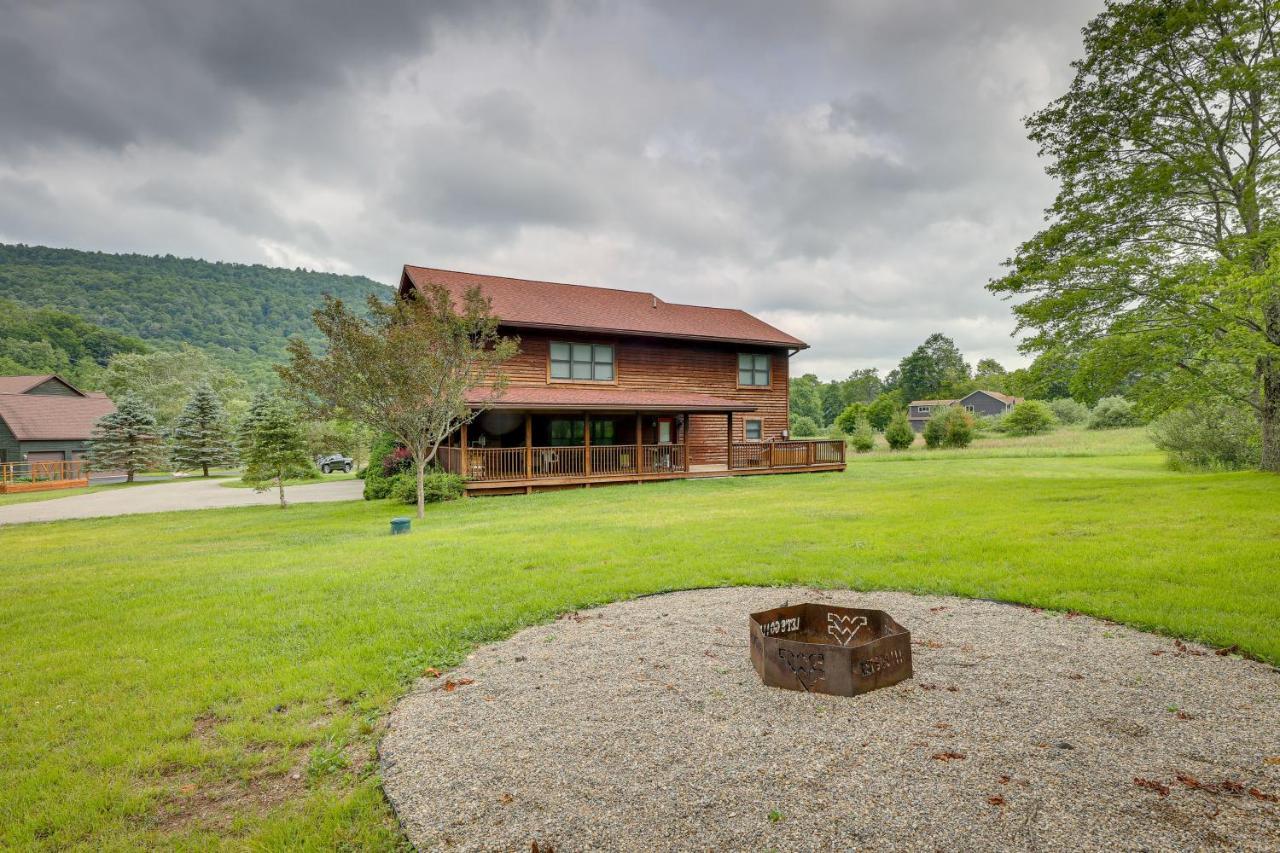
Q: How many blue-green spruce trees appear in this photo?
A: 3